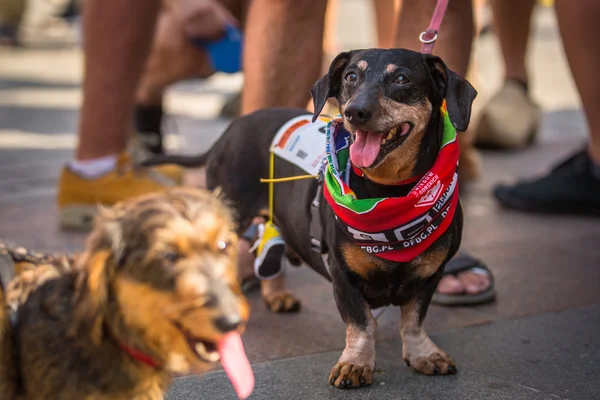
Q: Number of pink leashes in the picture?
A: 1